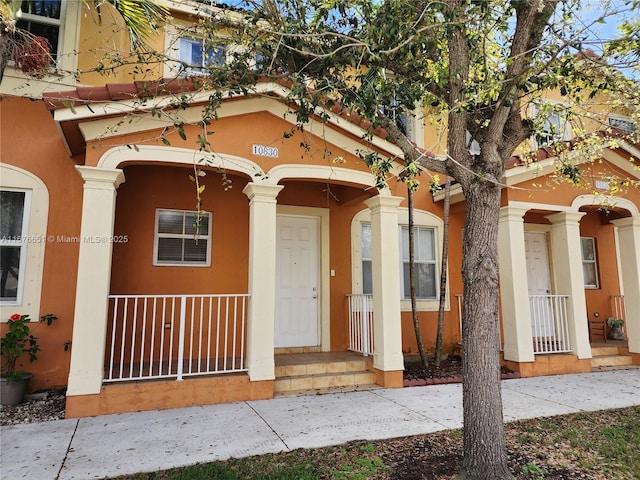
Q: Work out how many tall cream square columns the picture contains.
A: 6